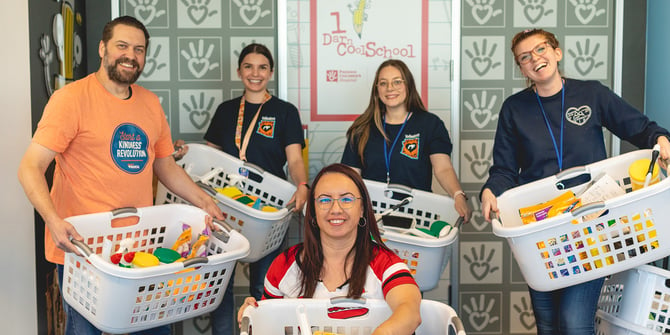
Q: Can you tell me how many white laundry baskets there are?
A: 7